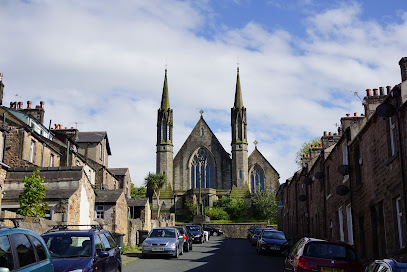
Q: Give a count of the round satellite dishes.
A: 6